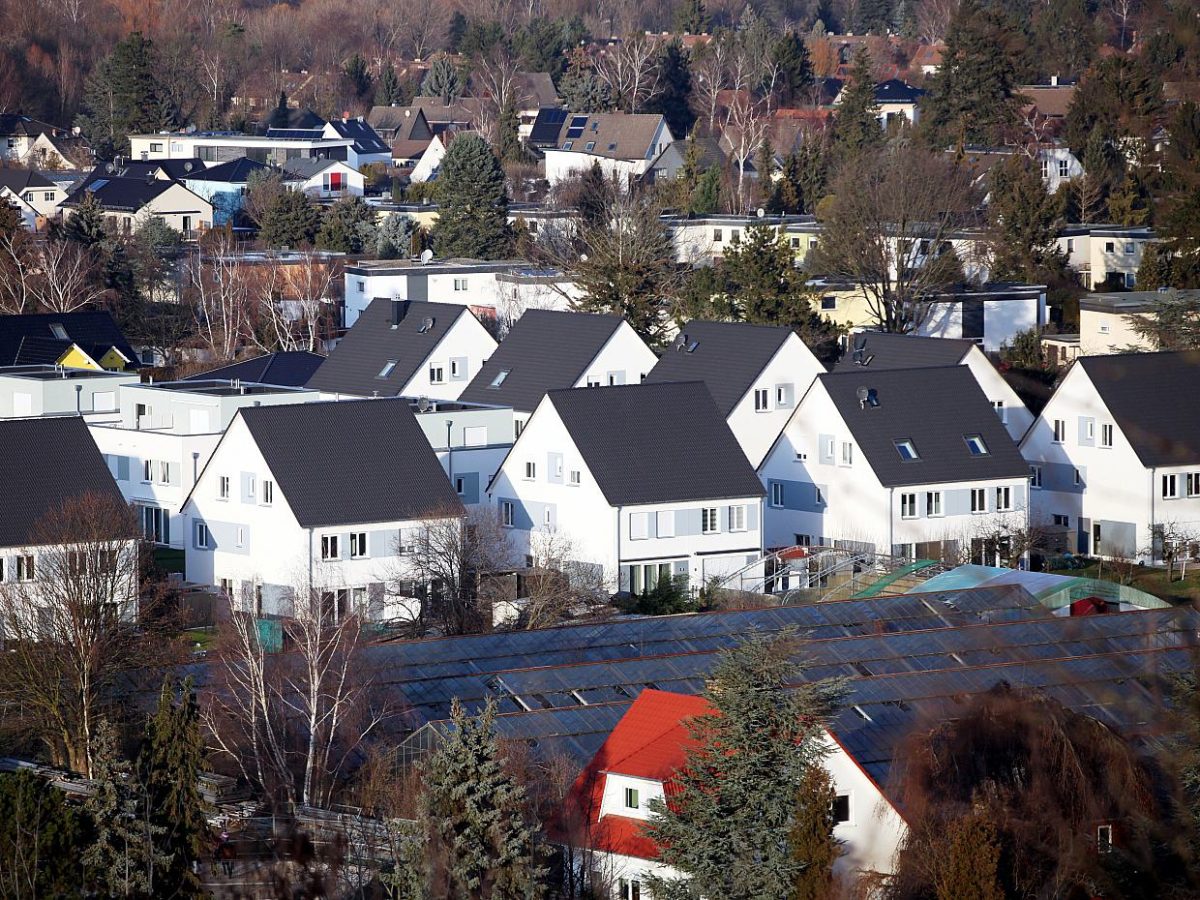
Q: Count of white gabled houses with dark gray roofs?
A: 9